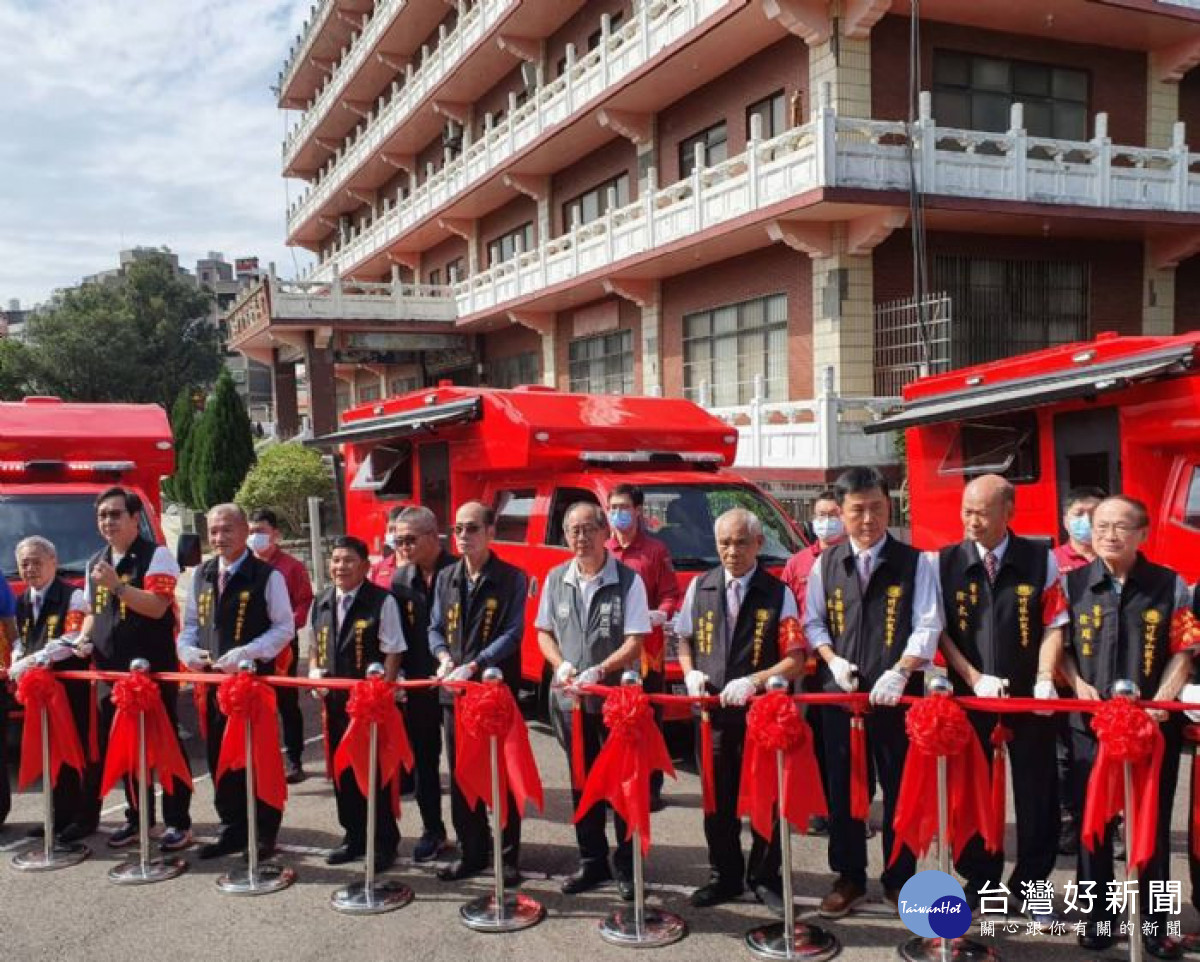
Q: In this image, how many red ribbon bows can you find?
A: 9